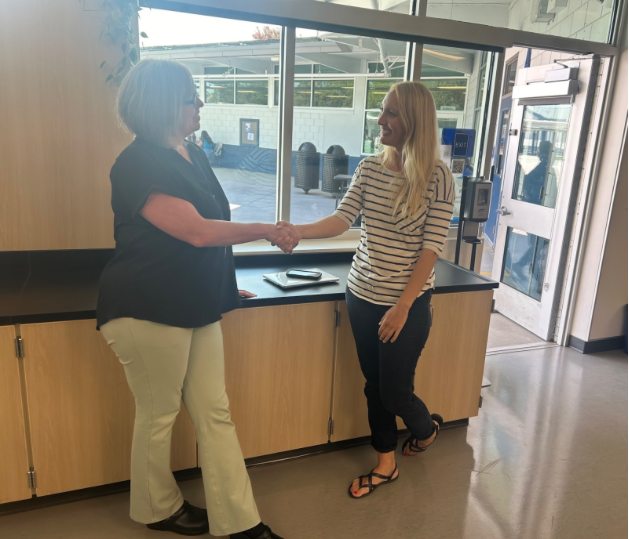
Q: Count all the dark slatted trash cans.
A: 2